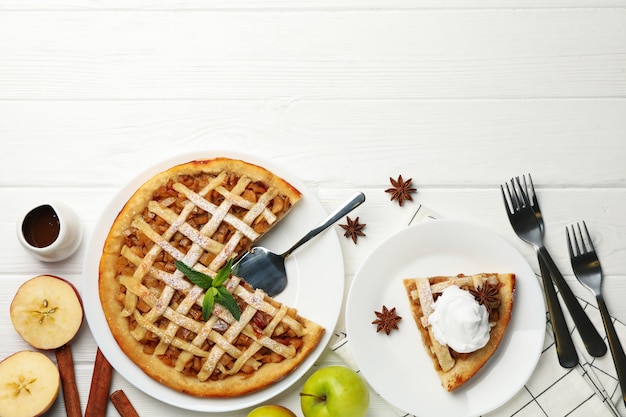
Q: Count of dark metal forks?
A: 3